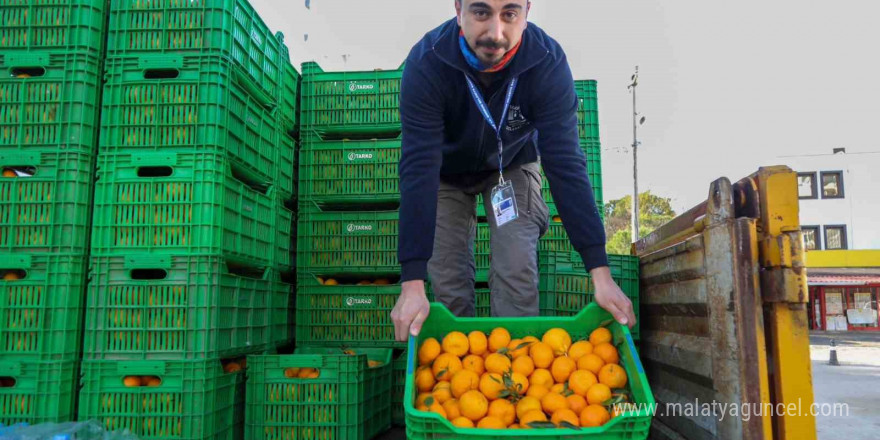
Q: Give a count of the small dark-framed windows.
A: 4